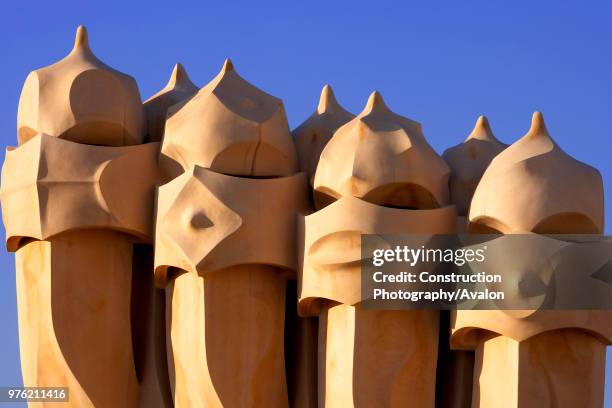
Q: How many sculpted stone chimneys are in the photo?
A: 7